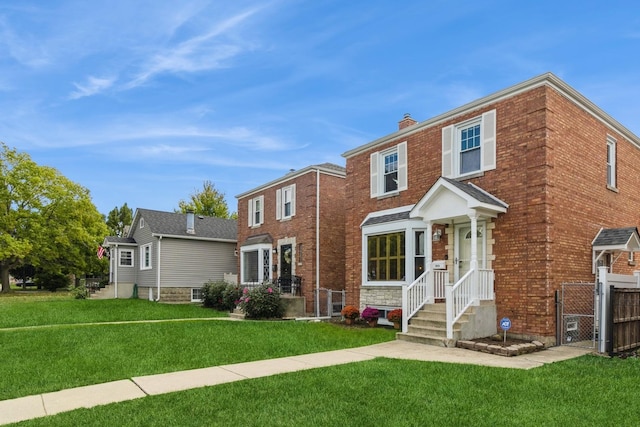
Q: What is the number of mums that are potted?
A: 3